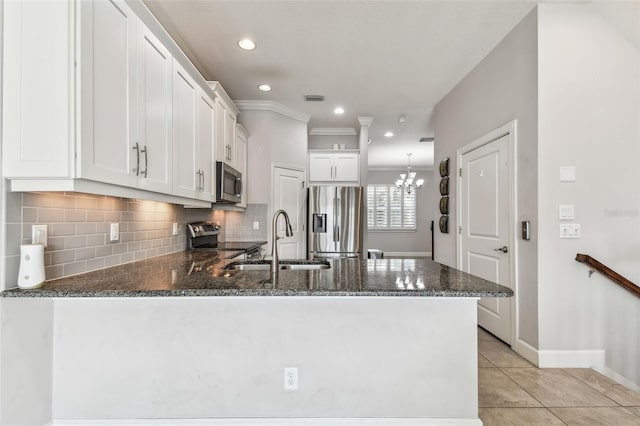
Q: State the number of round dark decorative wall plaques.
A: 4